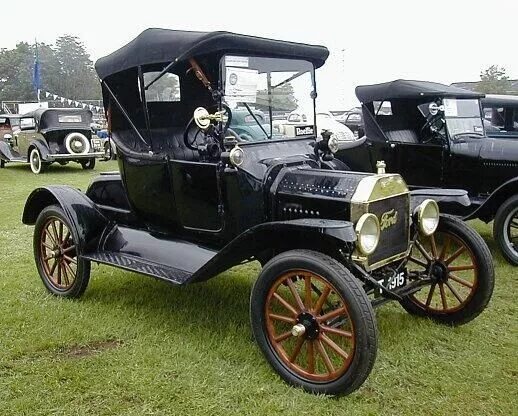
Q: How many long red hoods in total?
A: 0